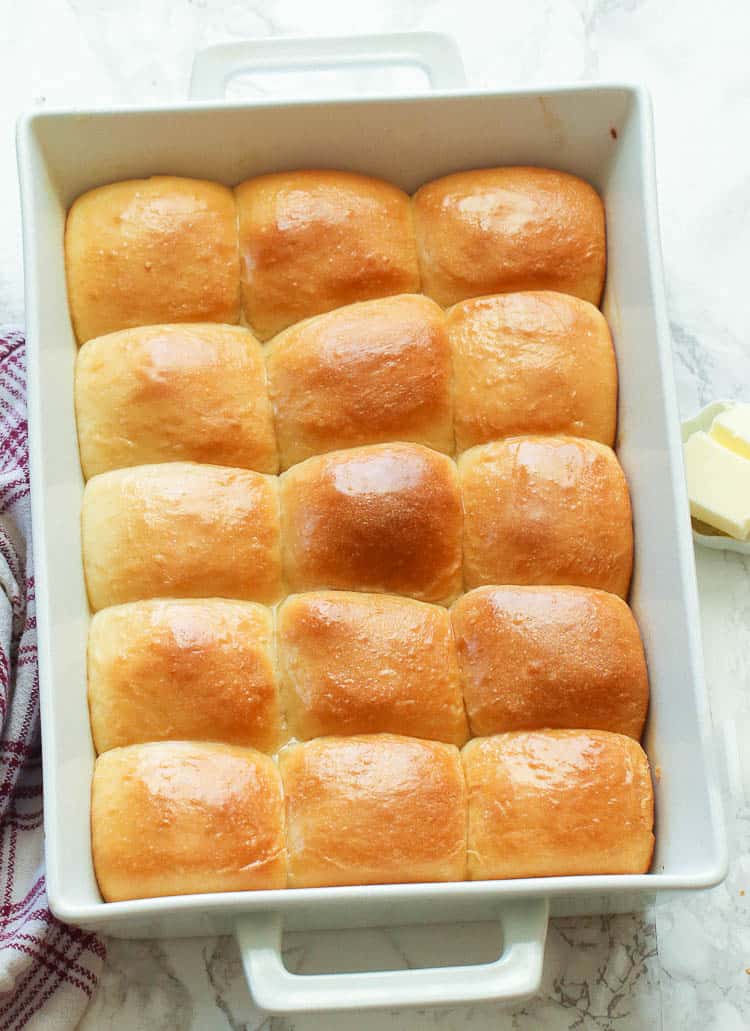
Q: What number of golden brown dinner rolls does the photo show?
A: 15